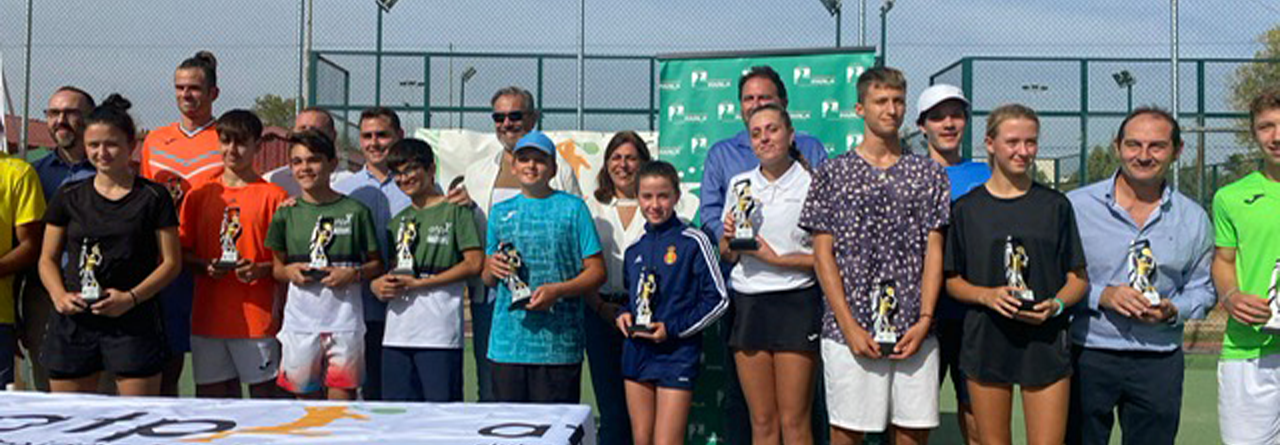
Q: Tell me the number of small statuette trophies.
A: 11